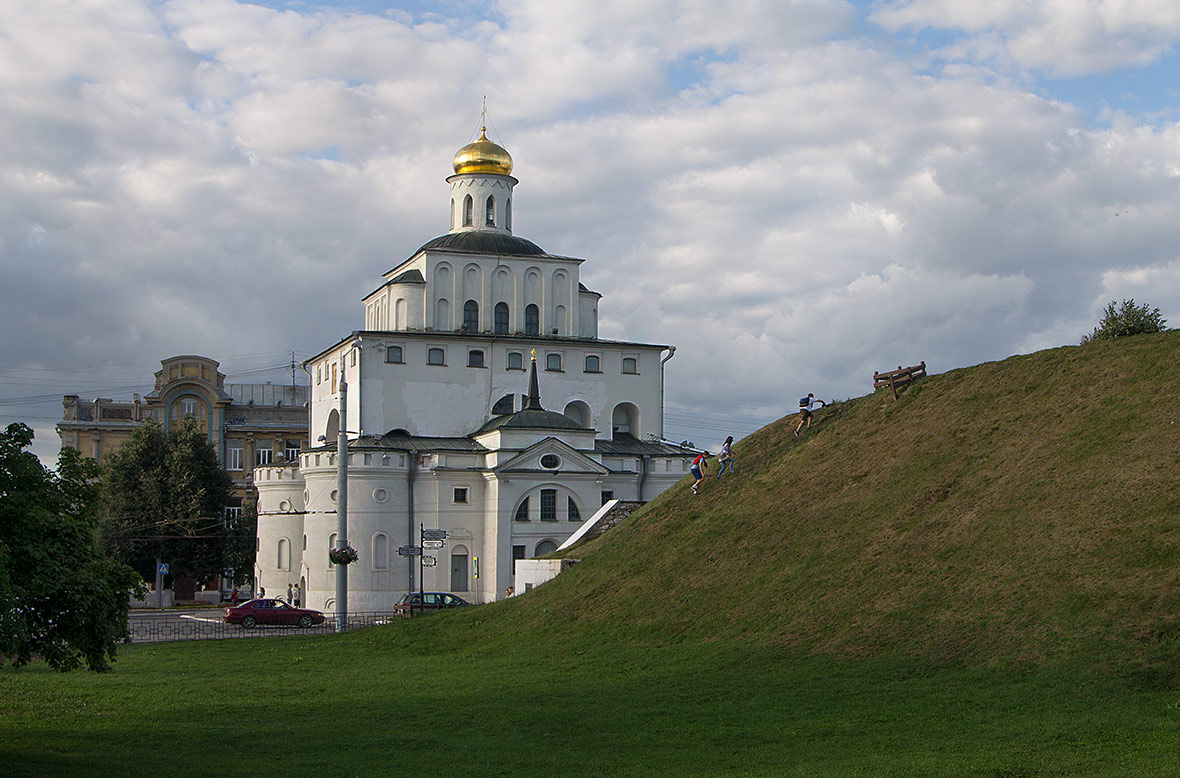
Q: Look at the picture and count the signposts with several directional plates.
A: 1